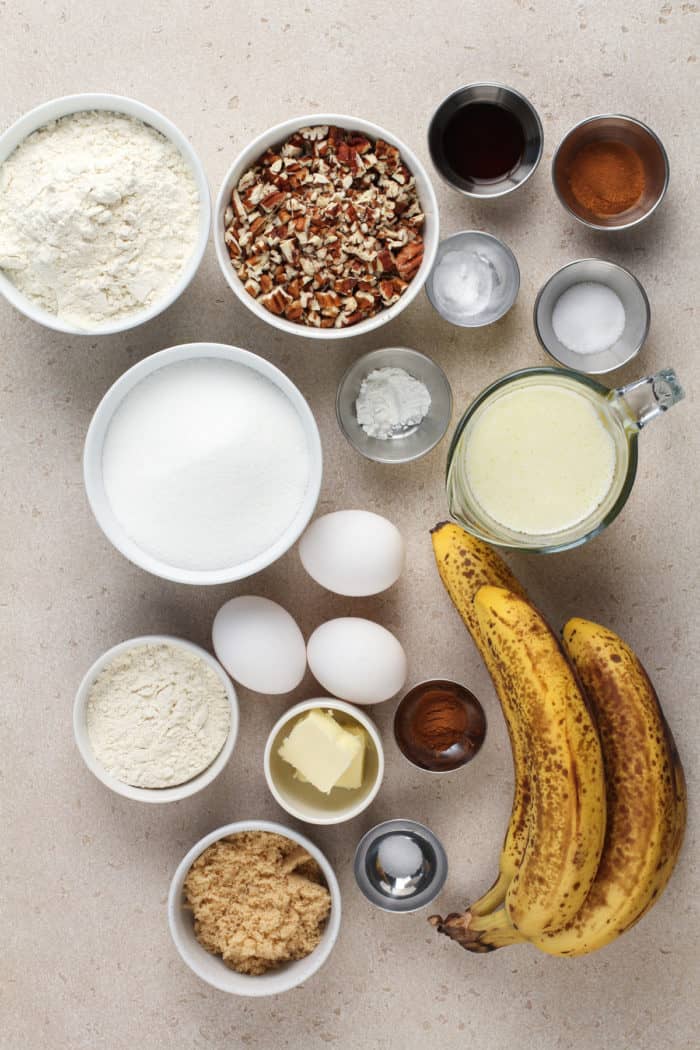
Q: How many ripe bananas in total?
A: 3